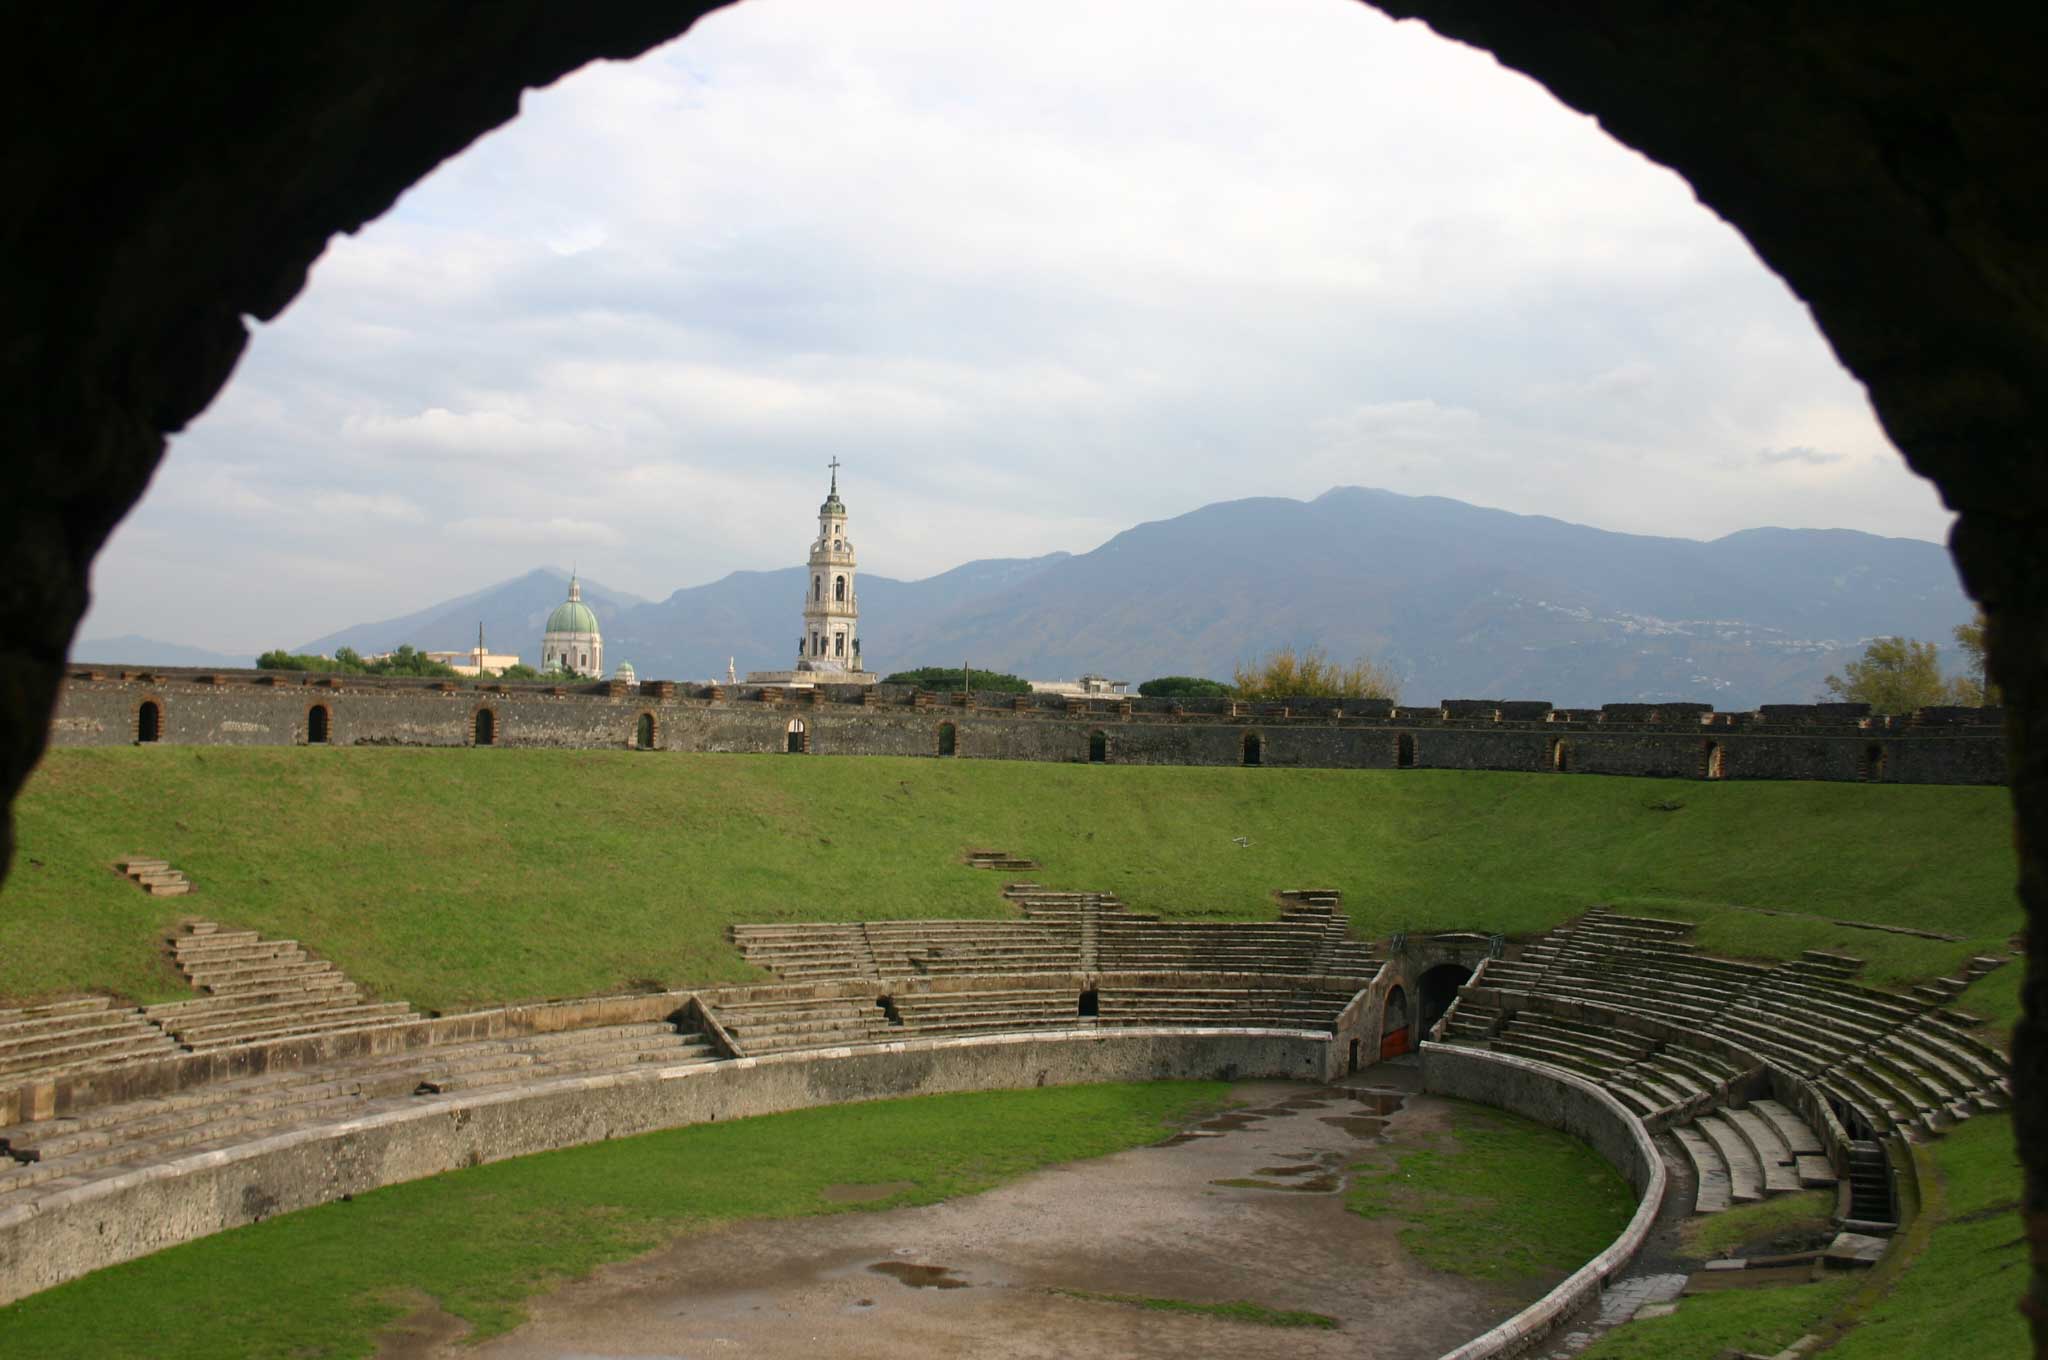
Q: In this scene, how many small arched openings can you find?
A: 12